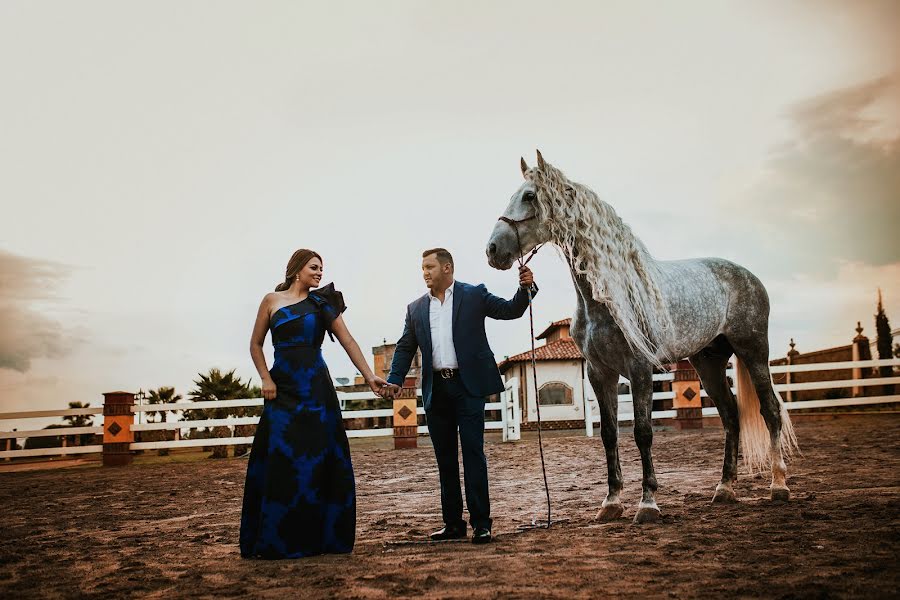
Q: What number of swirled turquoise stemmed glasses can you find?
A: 0